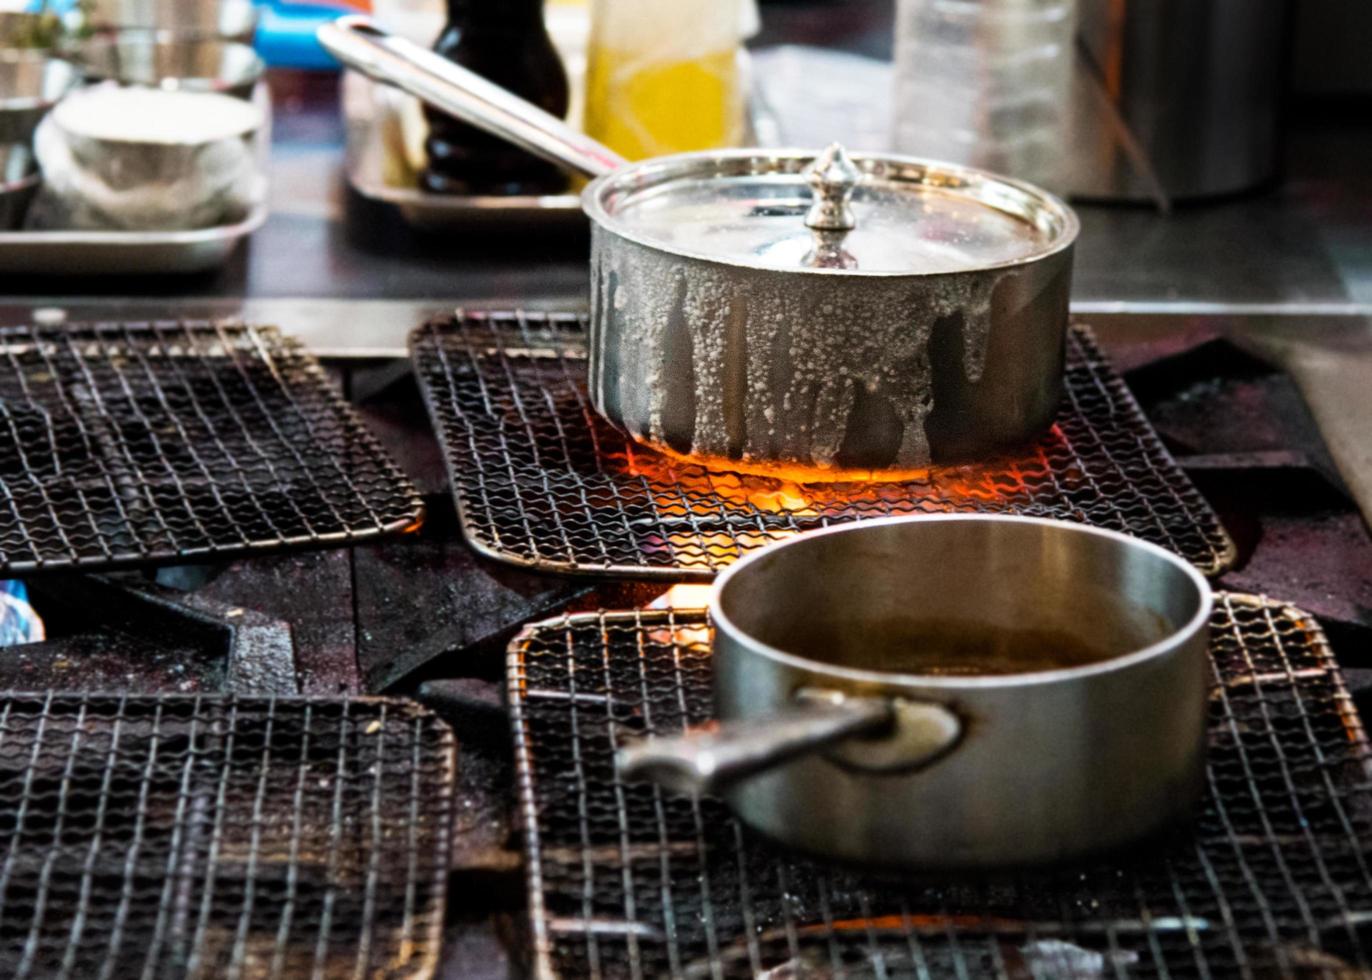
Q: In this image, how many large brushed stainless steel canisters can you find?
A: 1